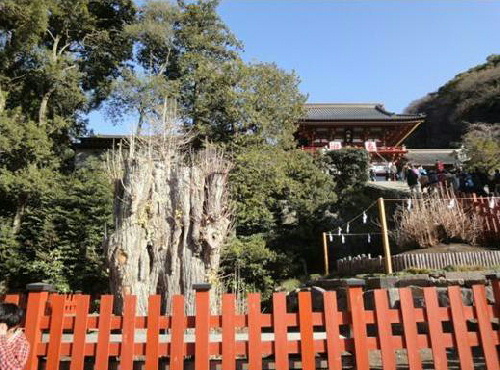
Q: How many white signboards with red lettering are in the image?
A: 2